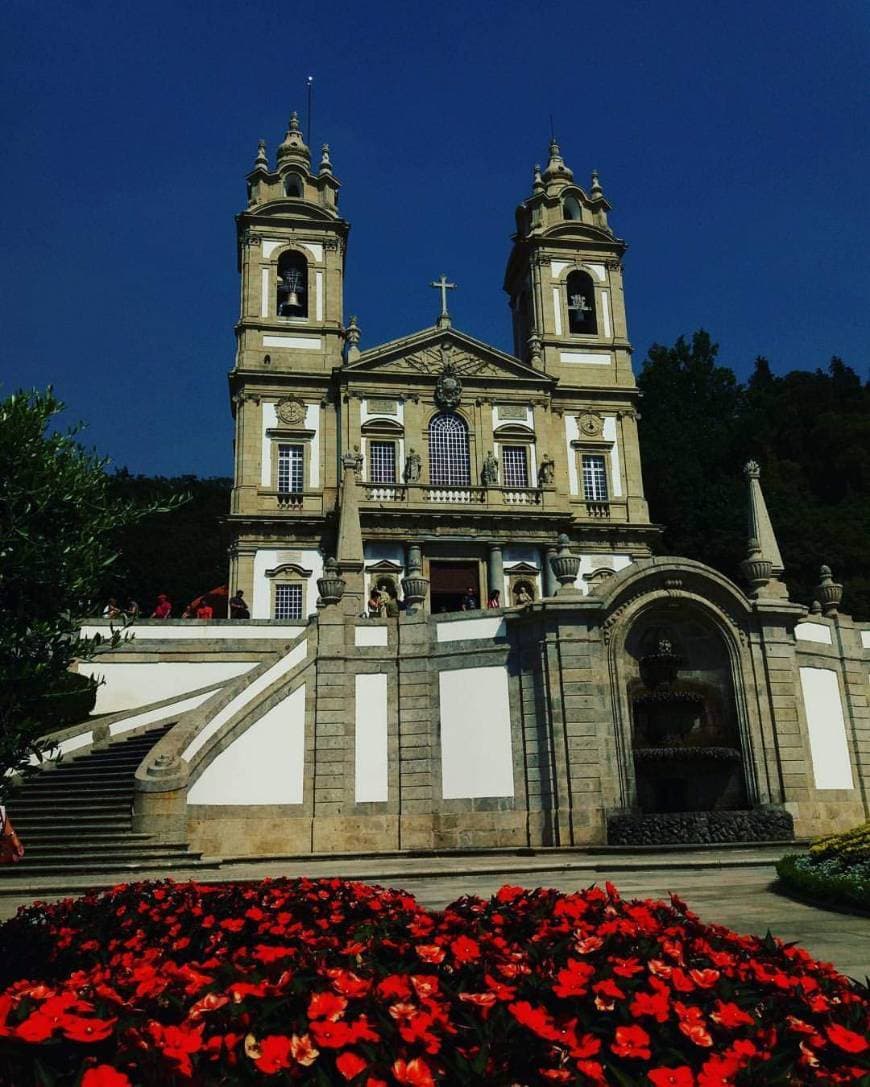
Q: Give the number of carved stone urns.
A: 5